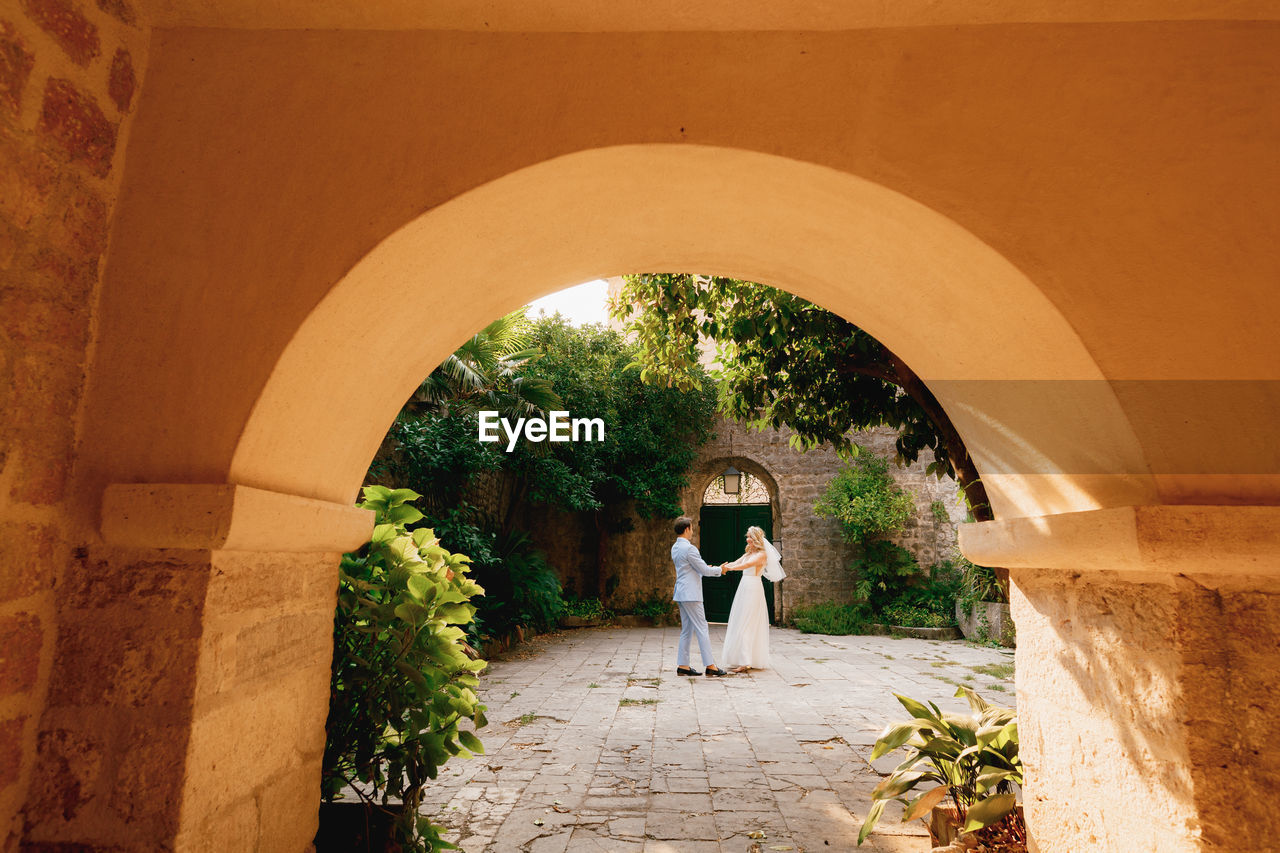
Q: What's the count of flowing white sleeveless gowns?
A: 1